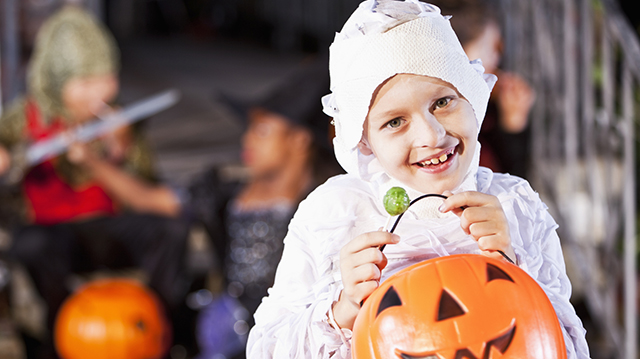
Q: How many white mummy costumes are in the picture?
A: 1